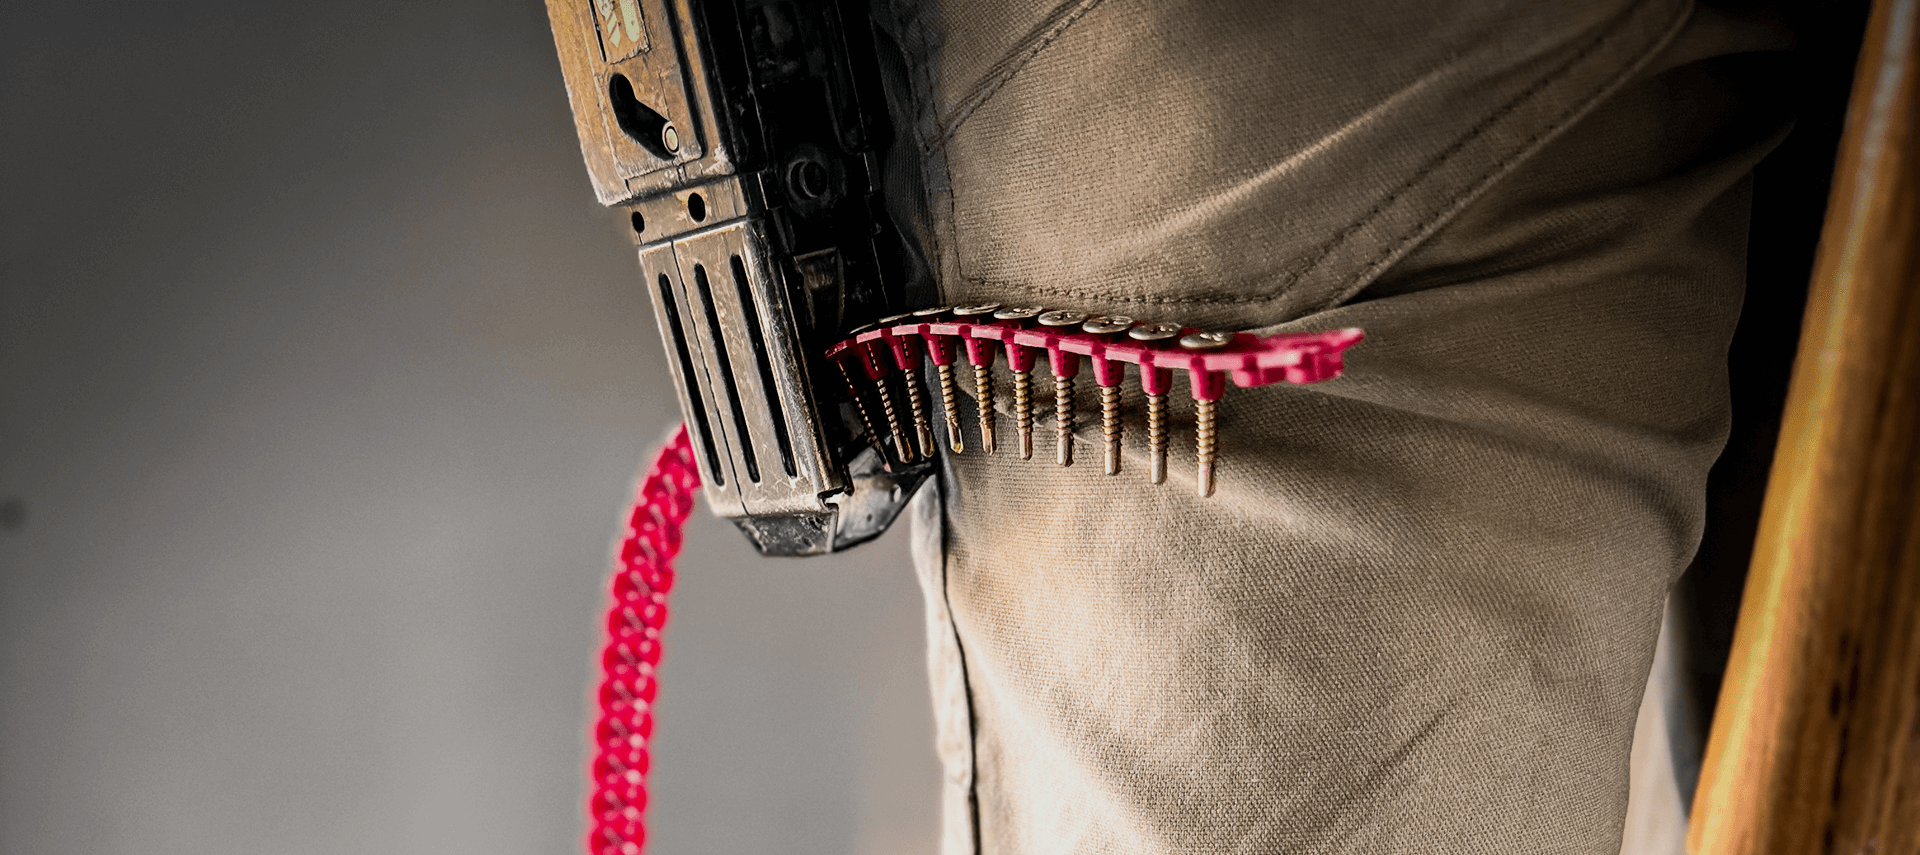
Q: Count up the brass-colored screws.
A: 10